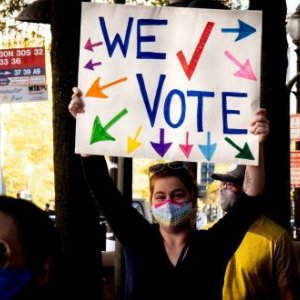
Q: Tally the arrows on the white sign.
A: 11